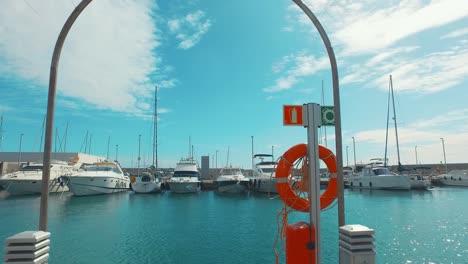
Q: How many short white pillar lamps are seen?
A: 2